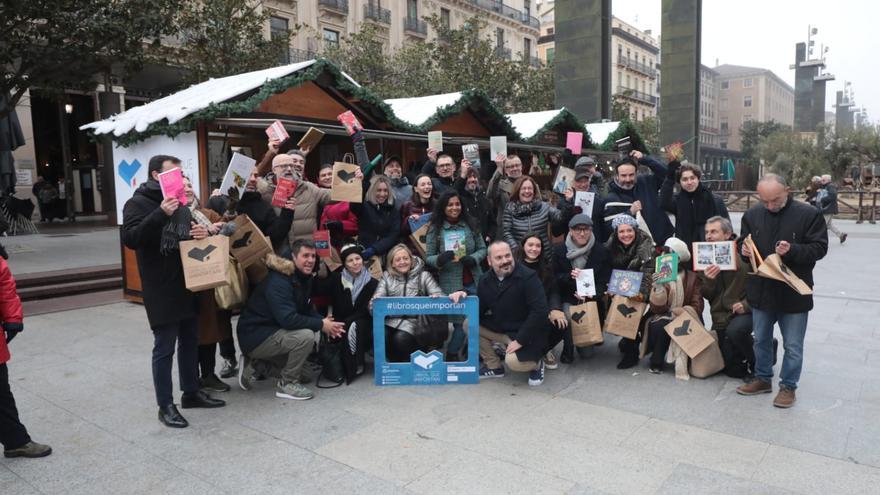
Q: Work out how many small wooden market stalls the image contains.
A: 4